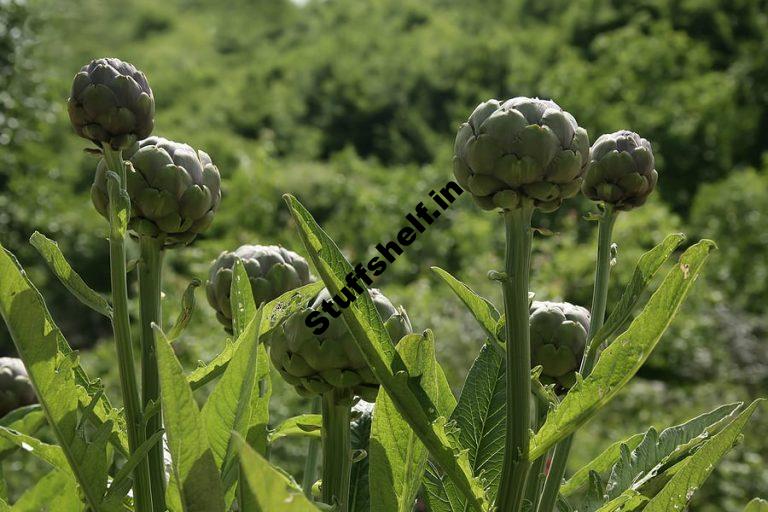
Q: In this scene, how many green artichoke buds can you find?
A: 8